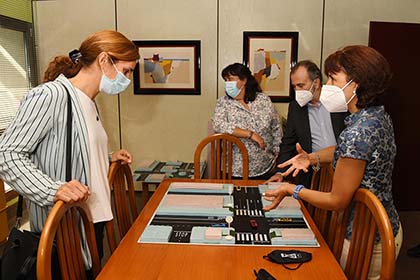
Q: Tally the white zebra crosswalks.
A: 2